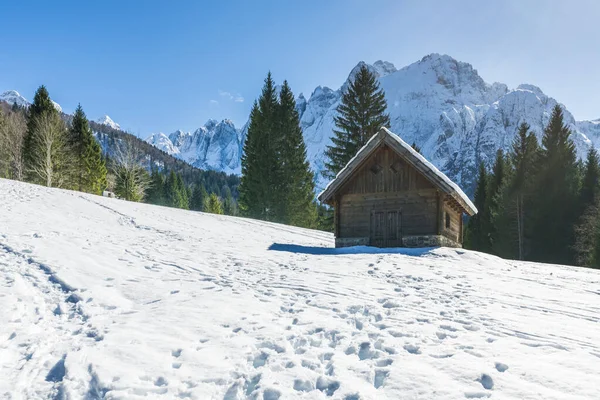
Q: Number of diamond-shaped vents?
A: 2